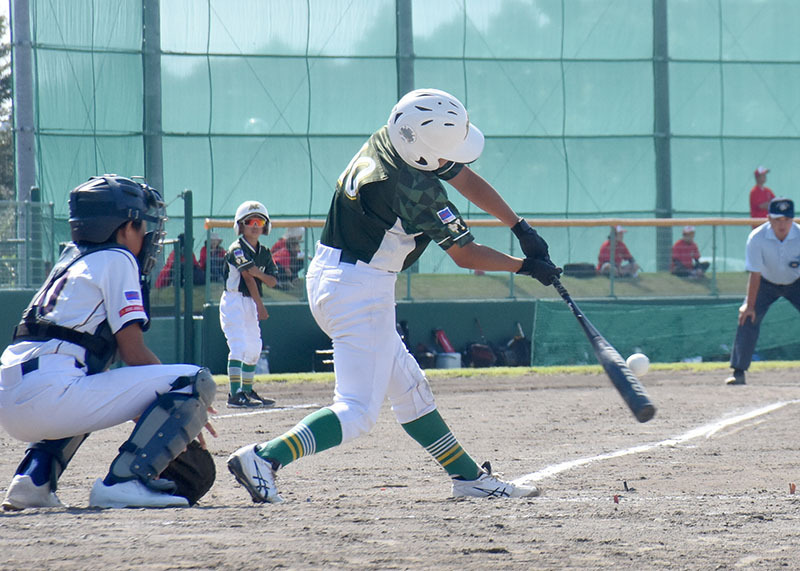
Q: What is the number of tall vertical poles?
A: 4